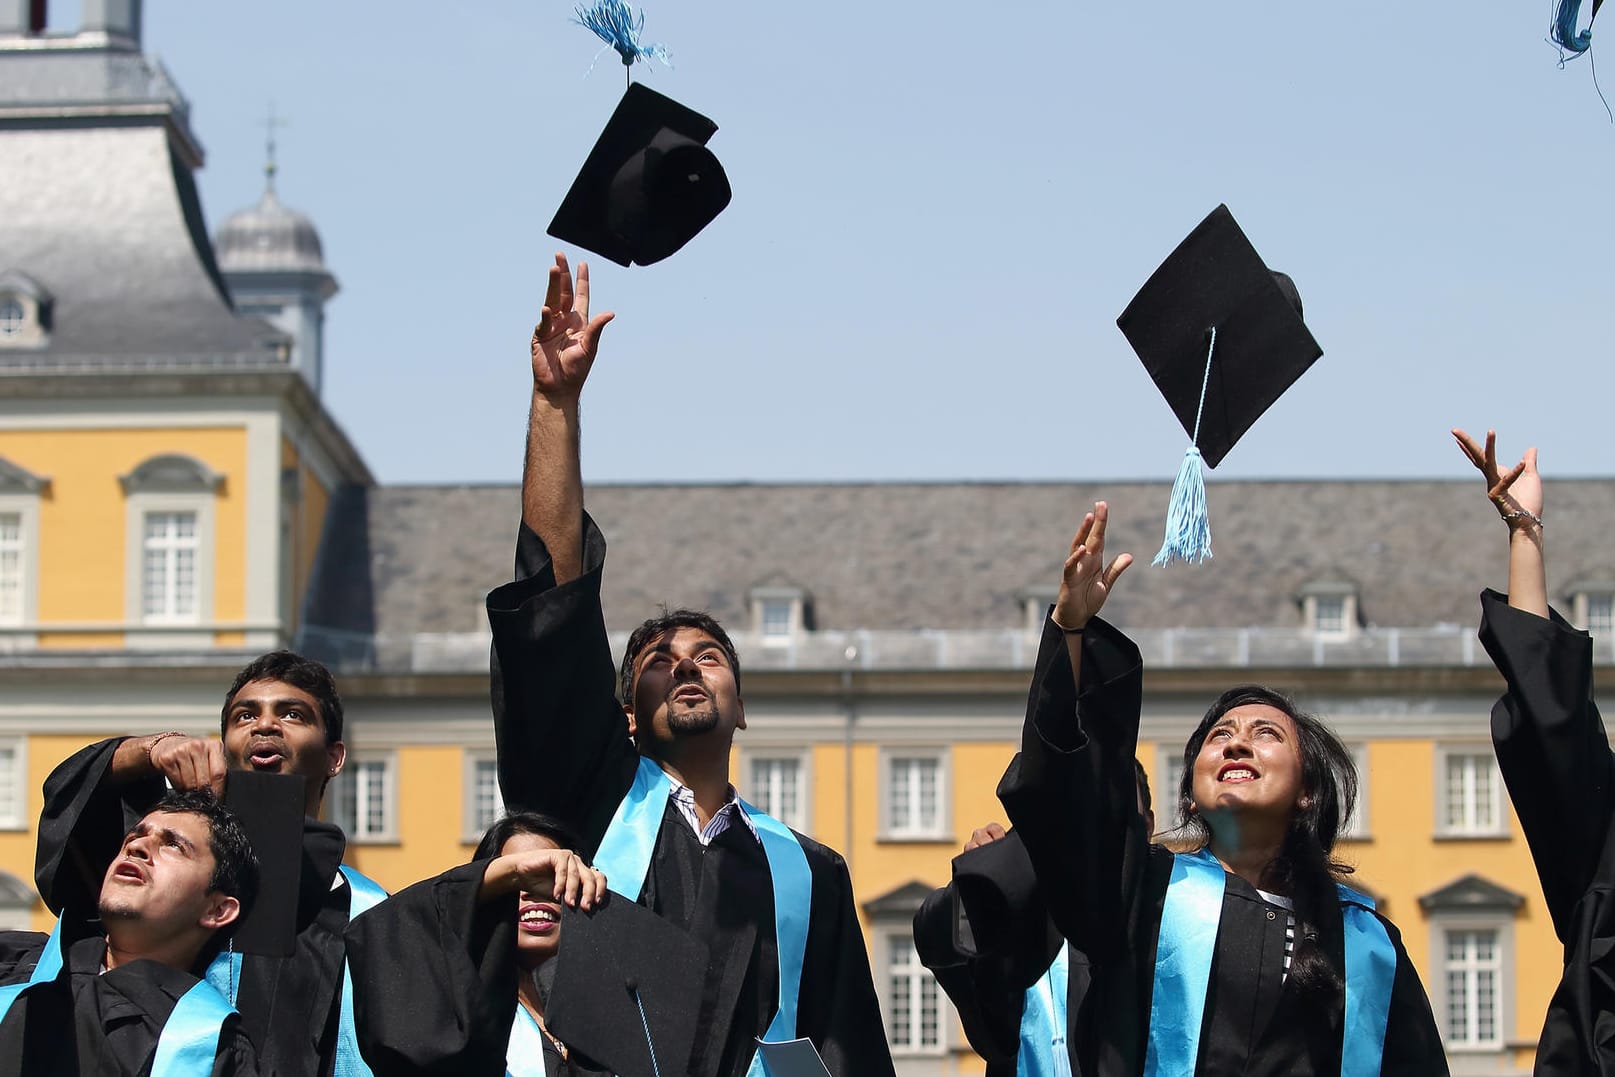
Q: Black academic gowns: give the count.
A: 7